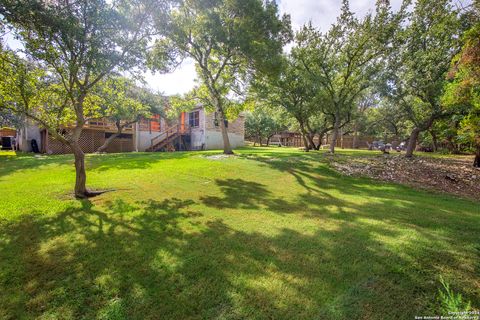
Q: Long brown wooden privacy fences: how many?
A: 1